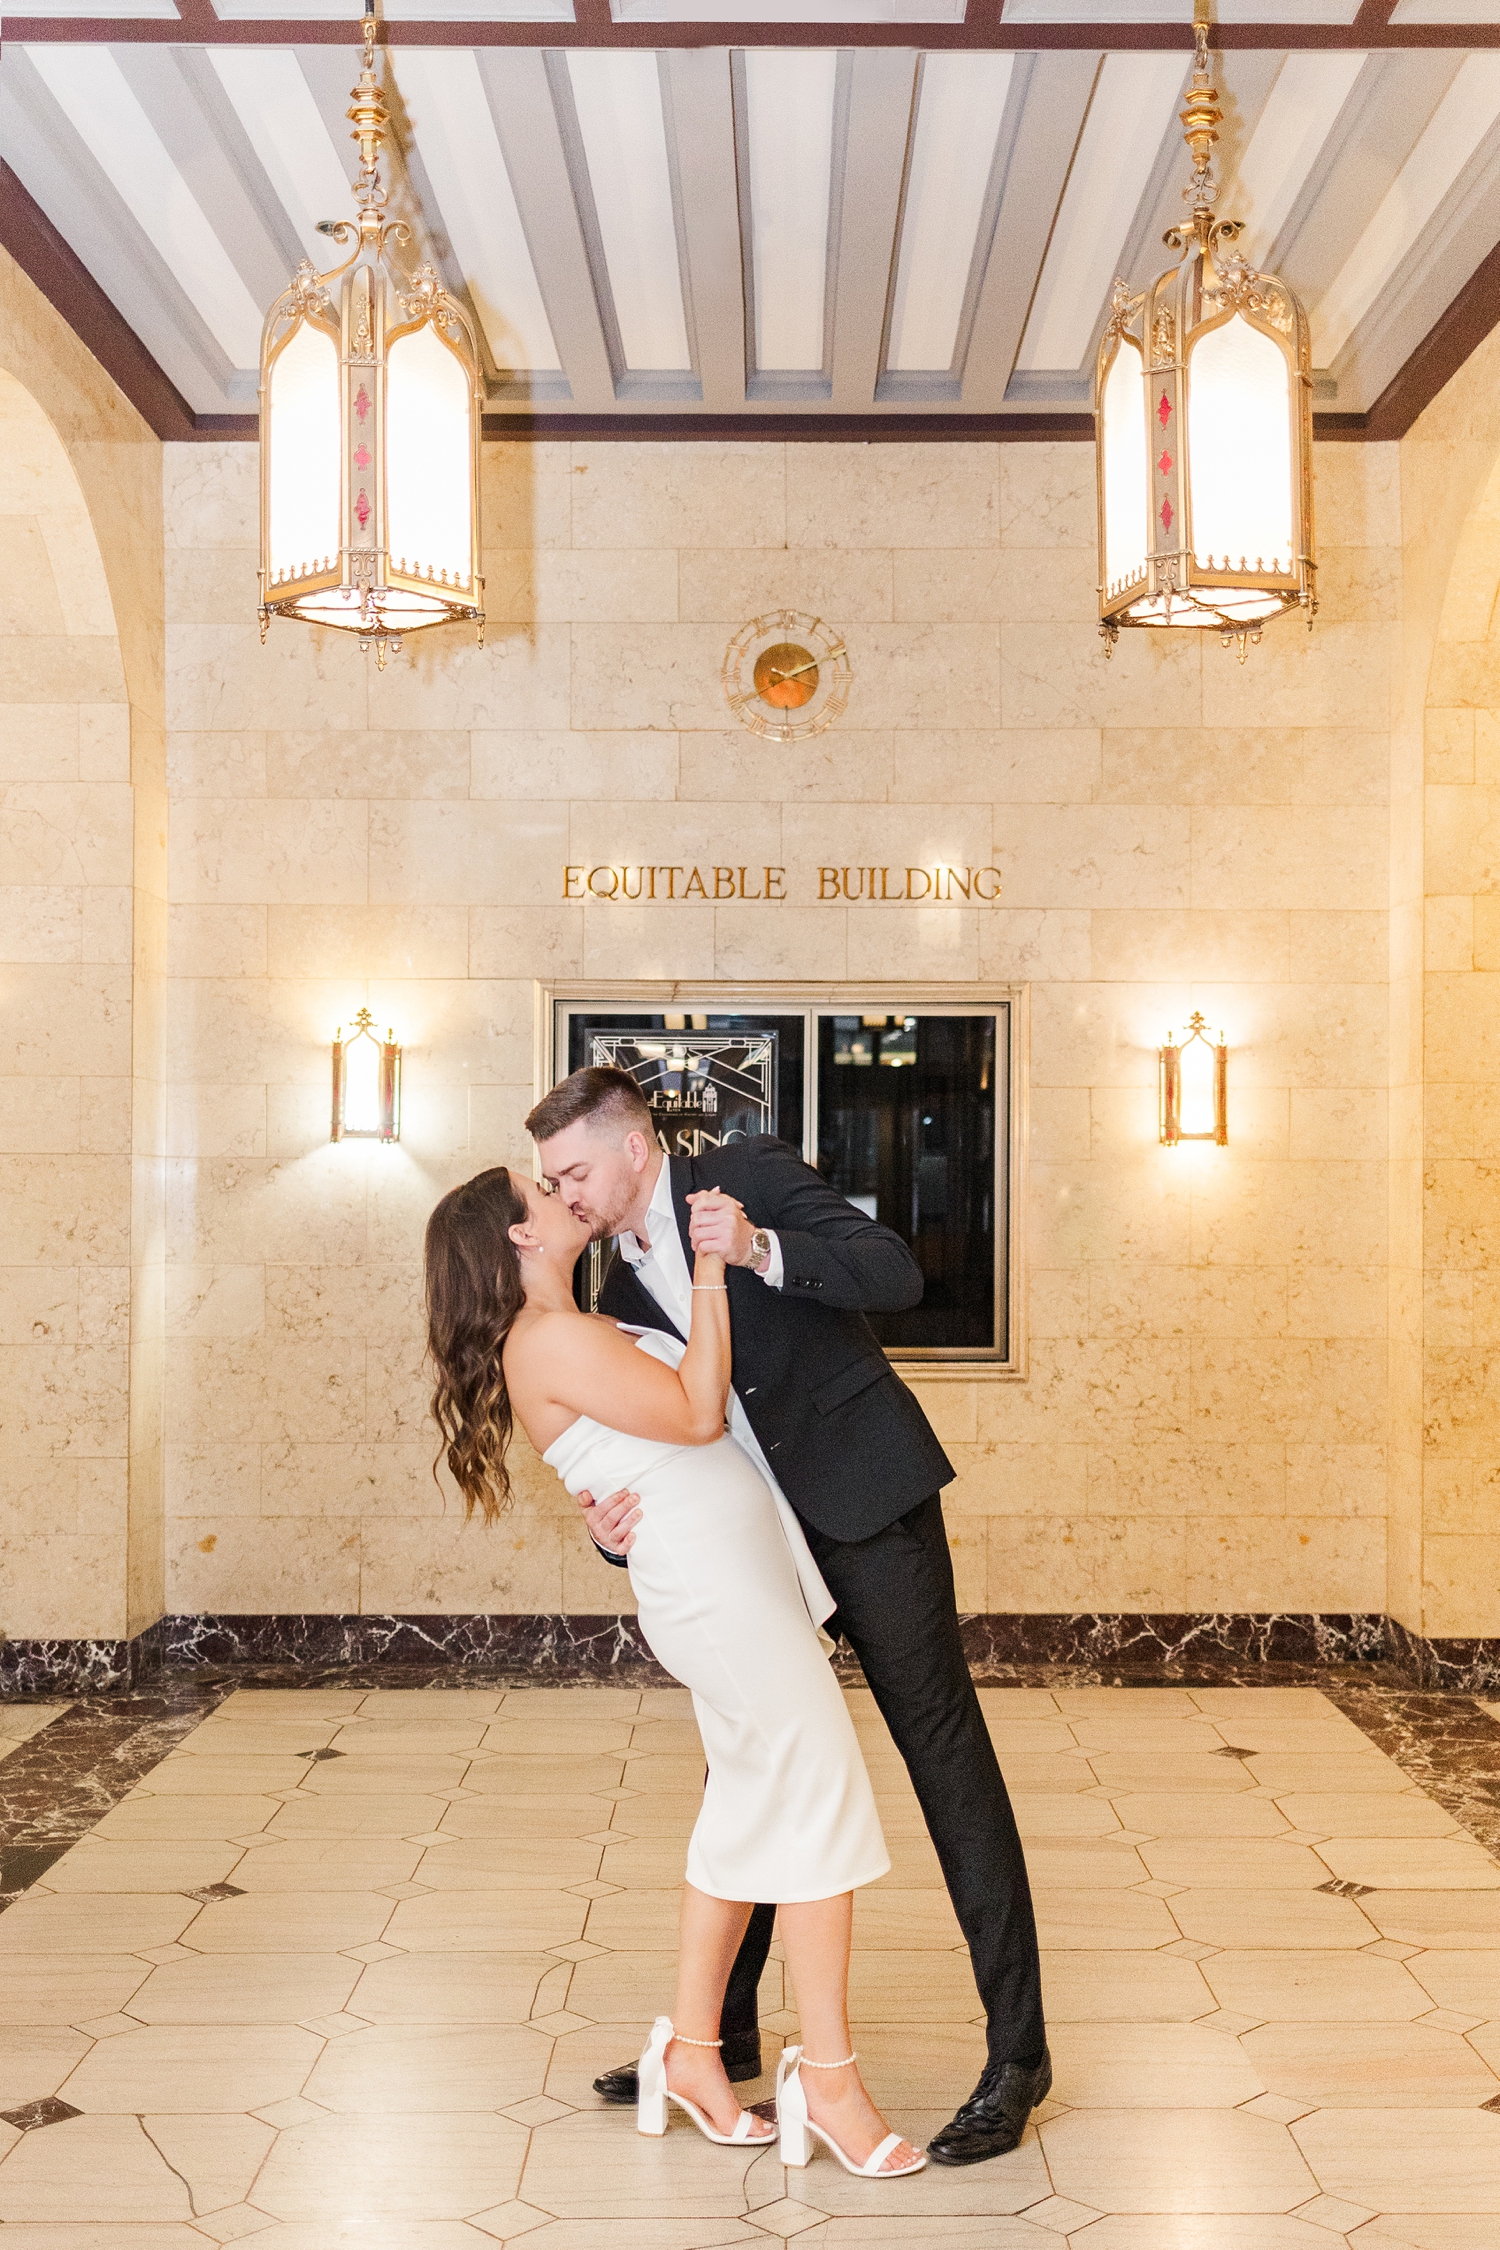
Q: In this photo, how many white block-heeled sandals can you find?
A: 2